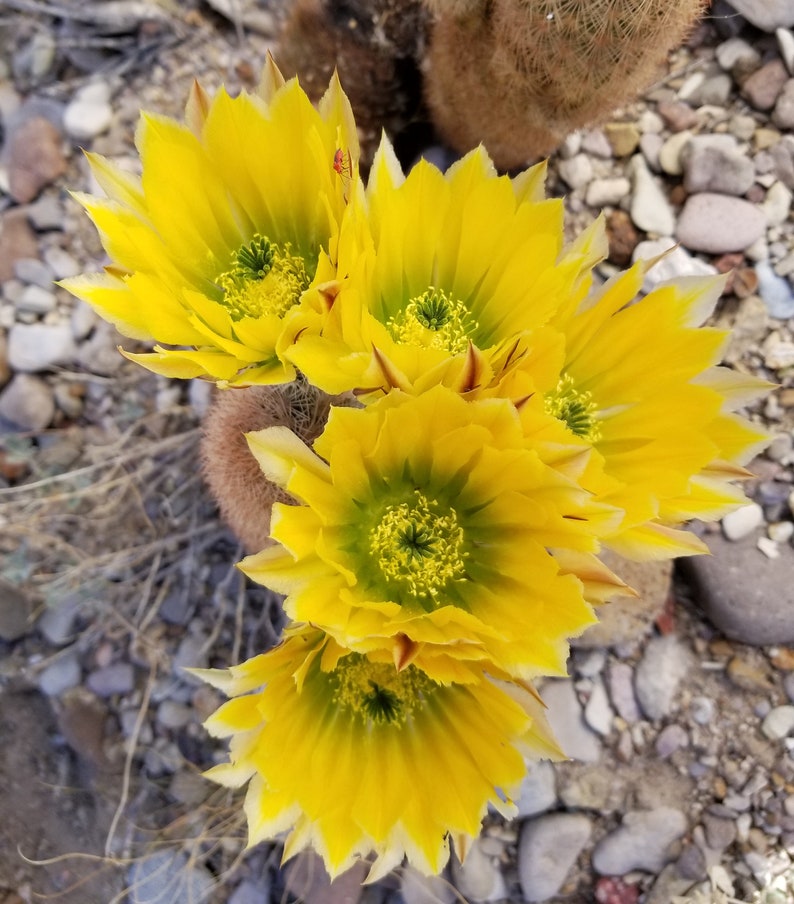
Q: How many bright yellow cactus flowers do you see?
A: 5